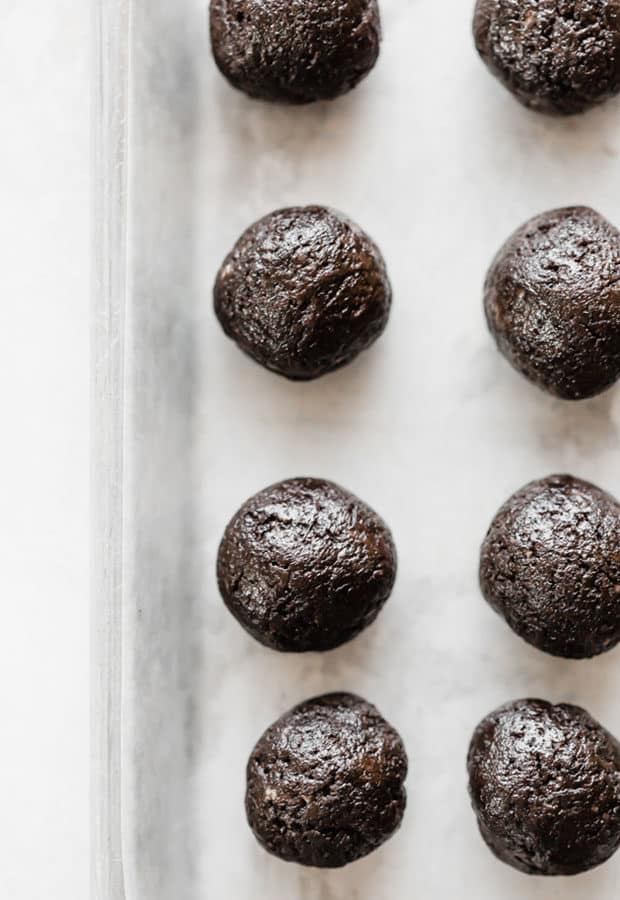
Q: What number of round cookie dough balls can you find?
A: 8